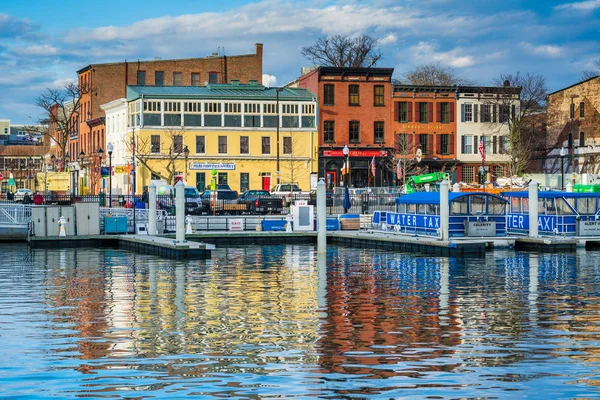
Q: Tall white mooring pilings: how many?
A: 5